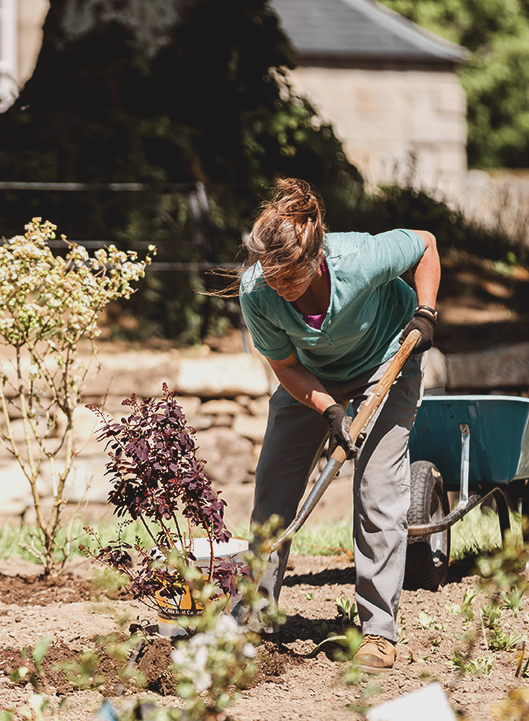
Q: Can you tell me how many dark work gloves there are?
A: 2